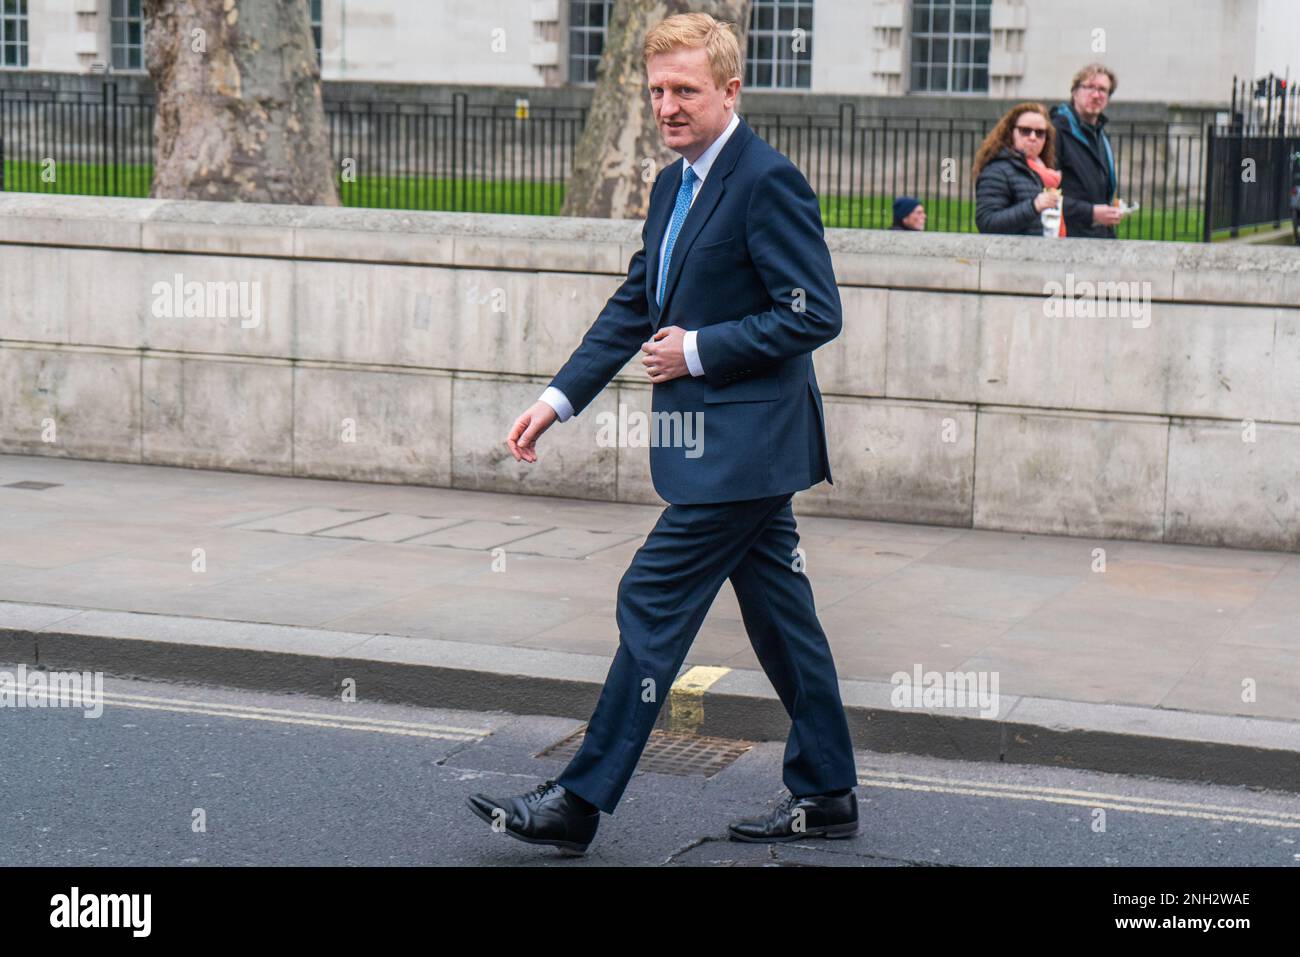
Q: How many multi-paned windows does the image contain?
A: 6